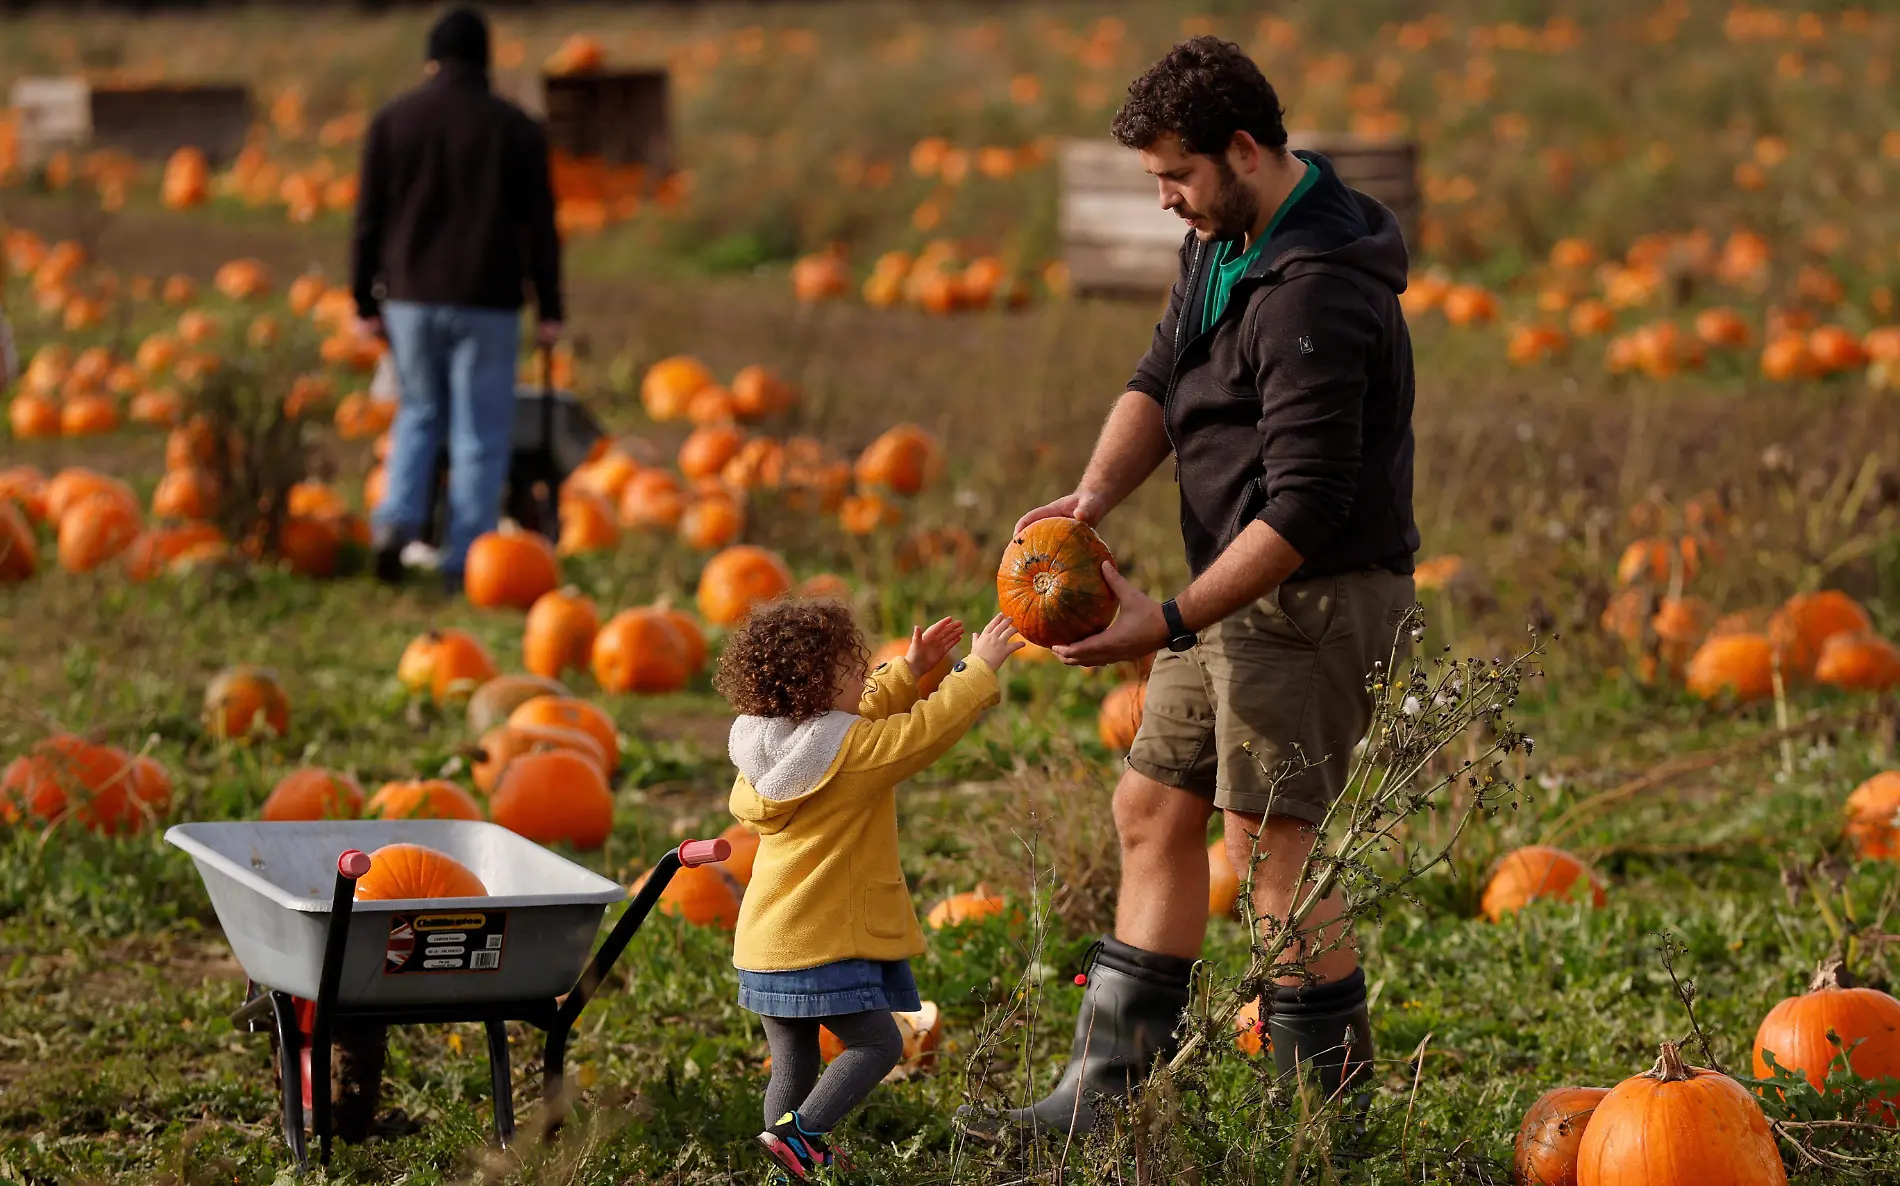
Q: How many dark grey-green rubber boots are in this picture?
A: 2